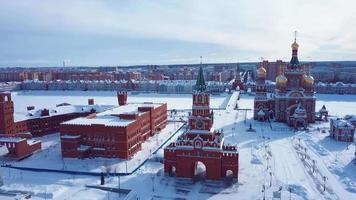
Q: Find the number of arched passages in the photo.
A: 3